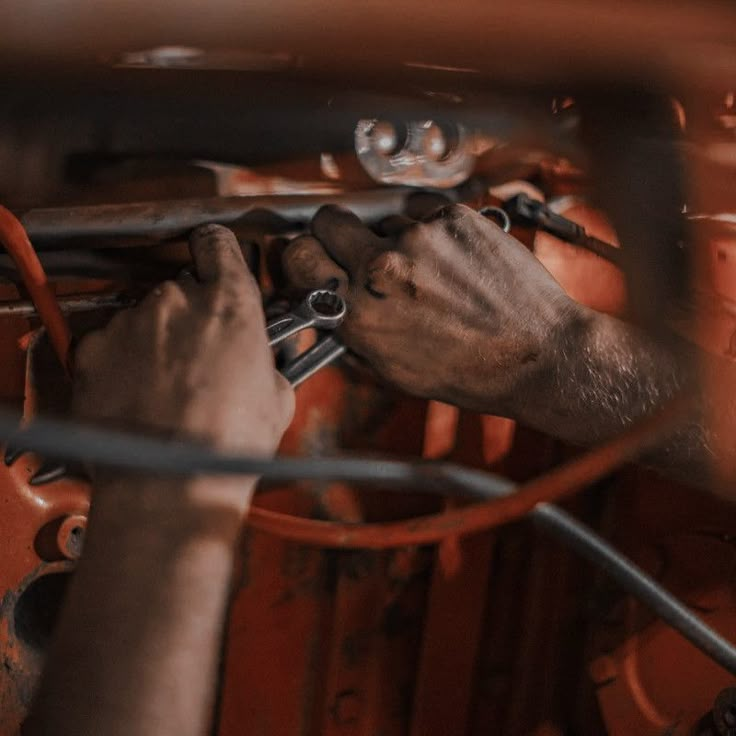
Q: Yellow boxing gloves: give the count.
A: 0